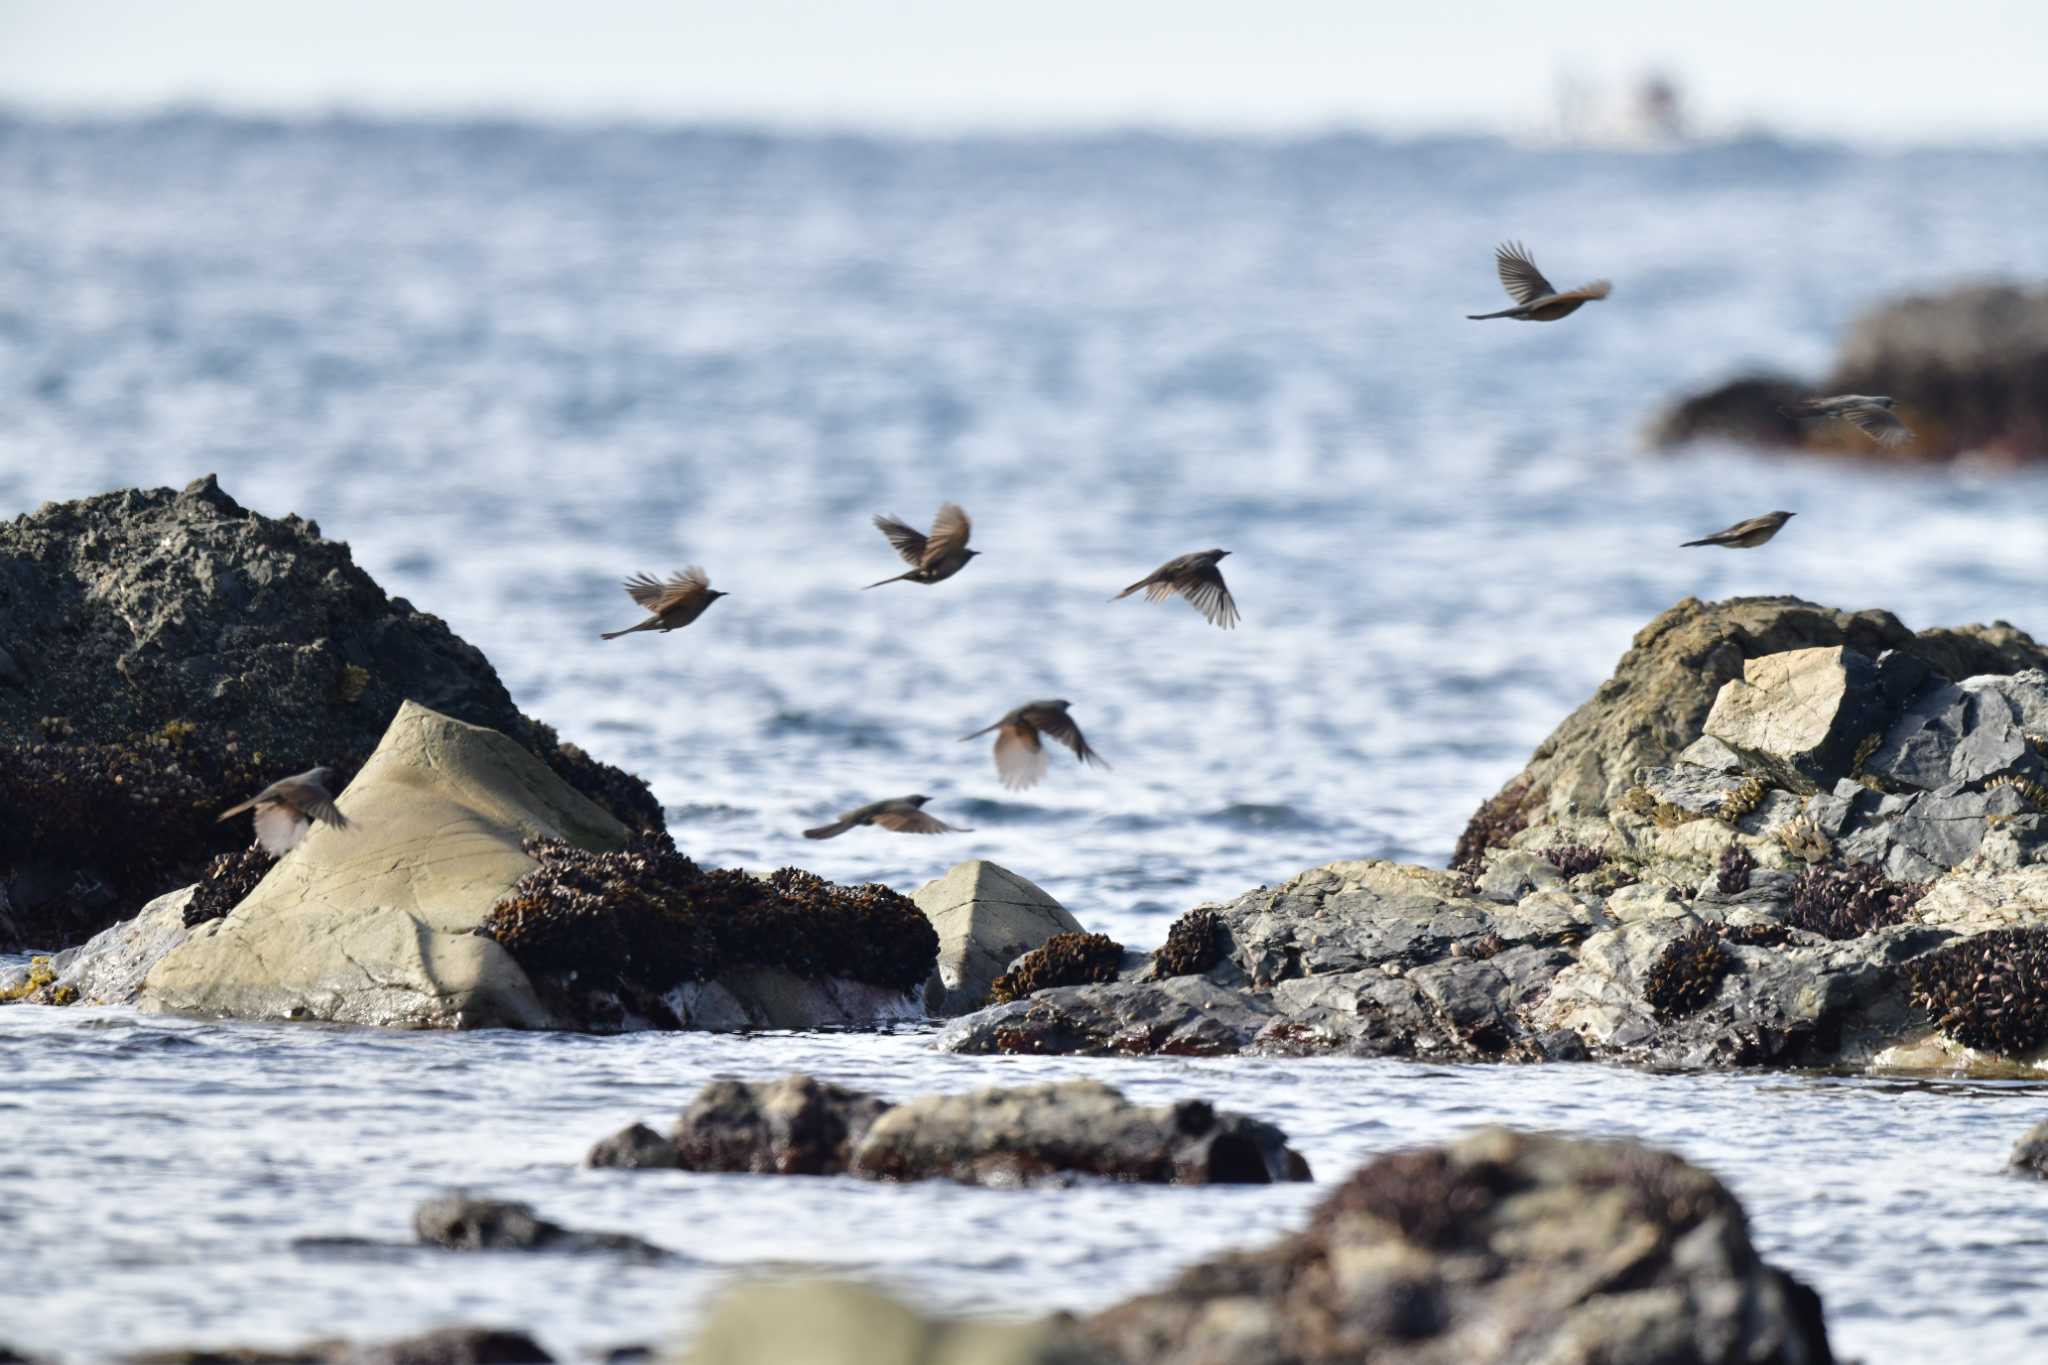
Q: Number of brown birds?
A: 9